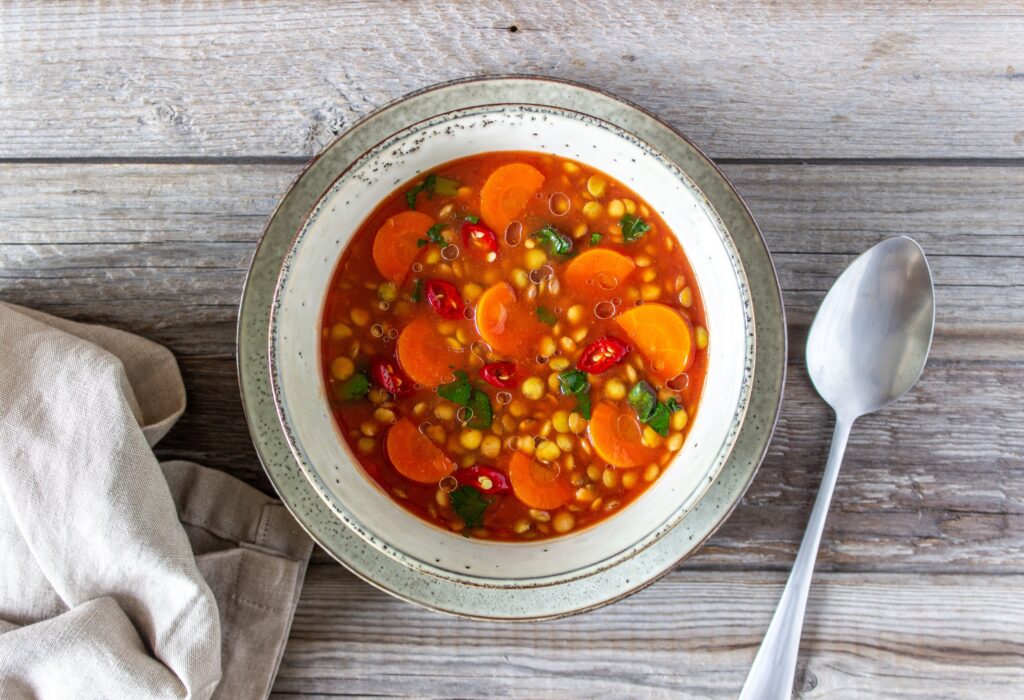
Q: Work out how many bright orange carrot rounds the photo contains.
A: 9